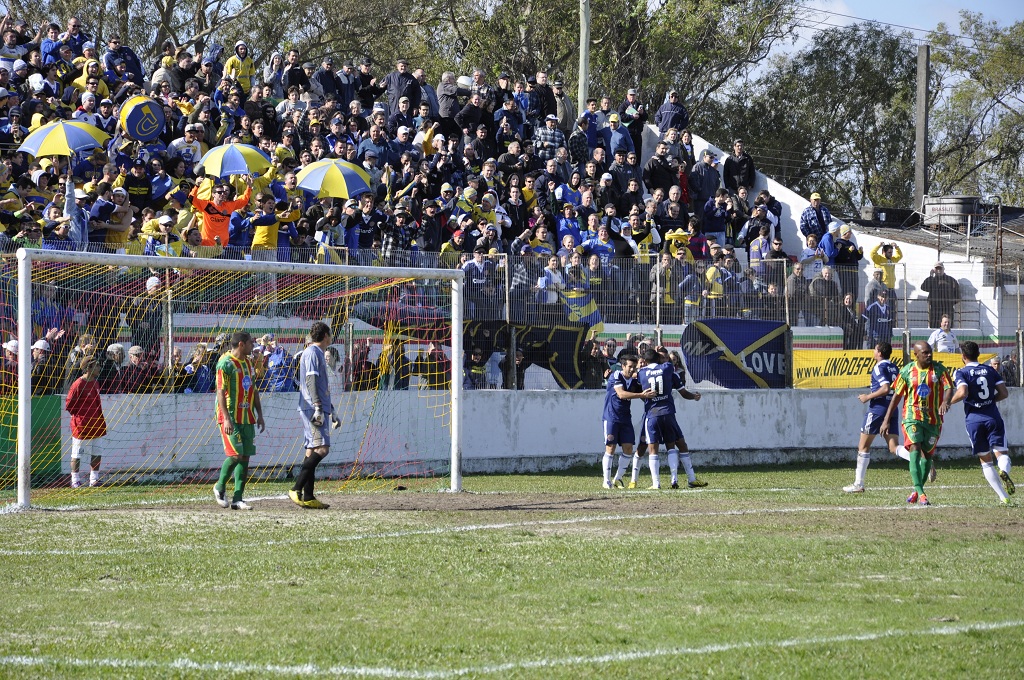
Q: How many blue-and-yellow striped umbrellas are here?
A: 3